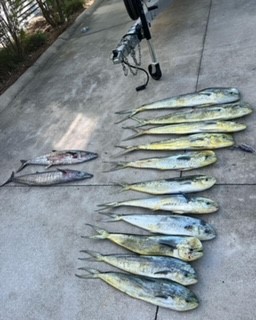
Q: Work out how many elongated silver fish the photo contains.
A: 2